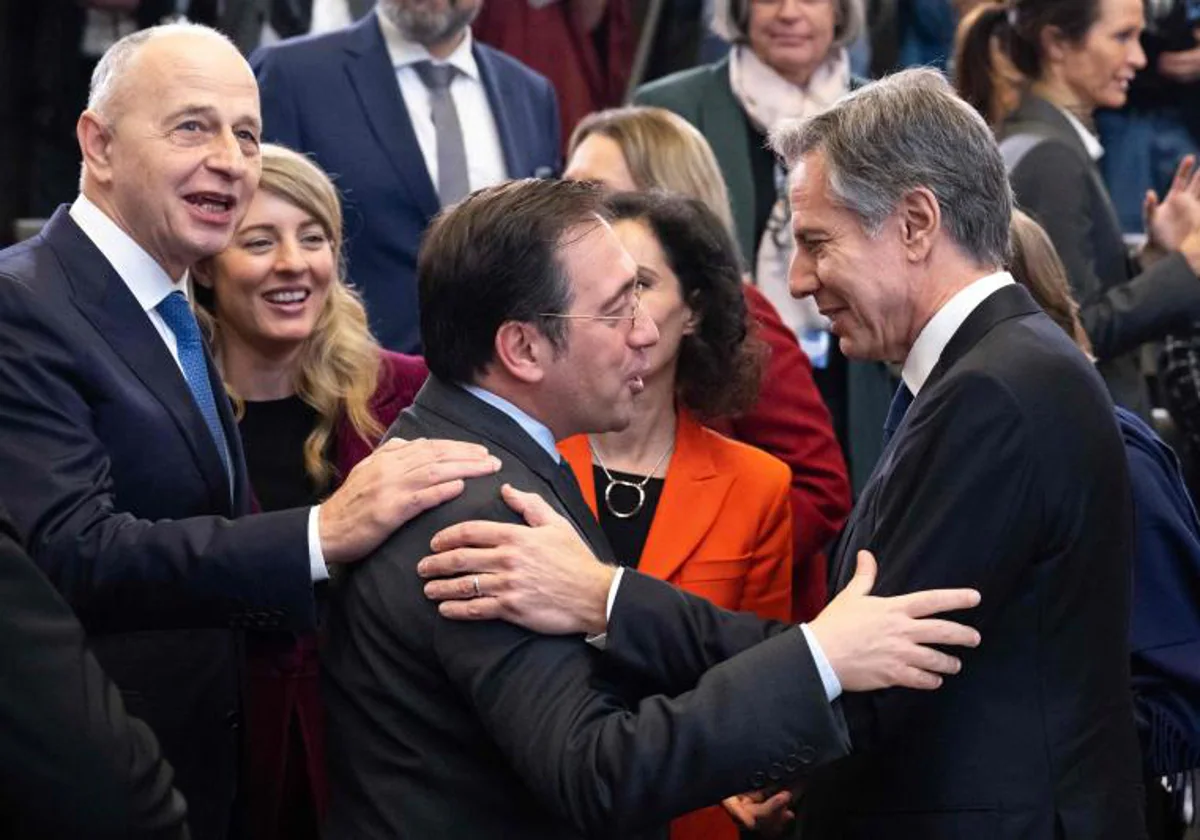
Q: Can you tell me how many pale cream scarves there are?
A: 1